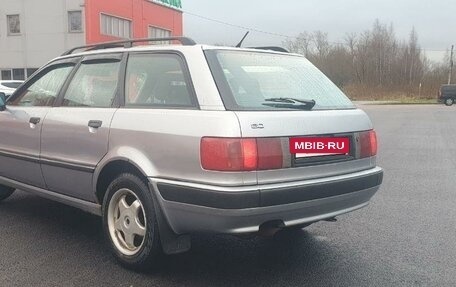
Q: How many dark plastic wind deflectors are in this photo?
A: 2